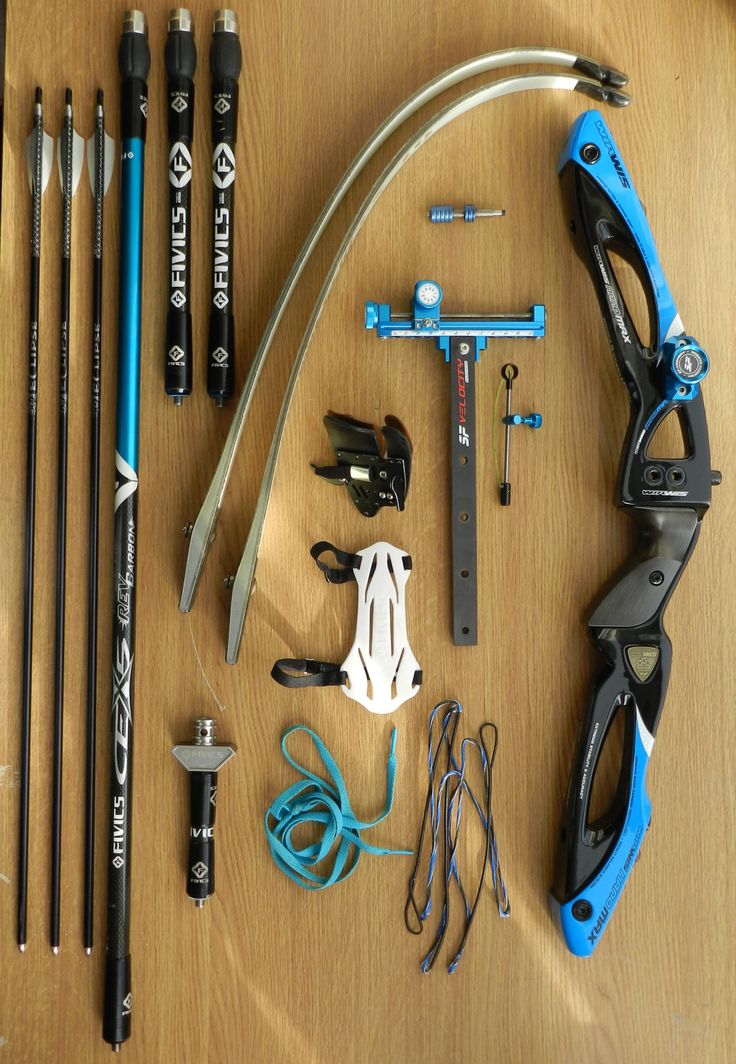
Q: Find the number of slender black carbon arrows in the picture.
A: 3